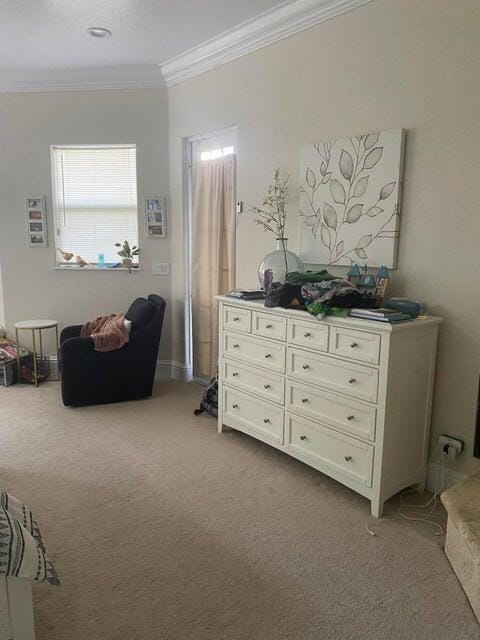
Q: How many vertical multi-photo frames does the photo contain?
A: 2